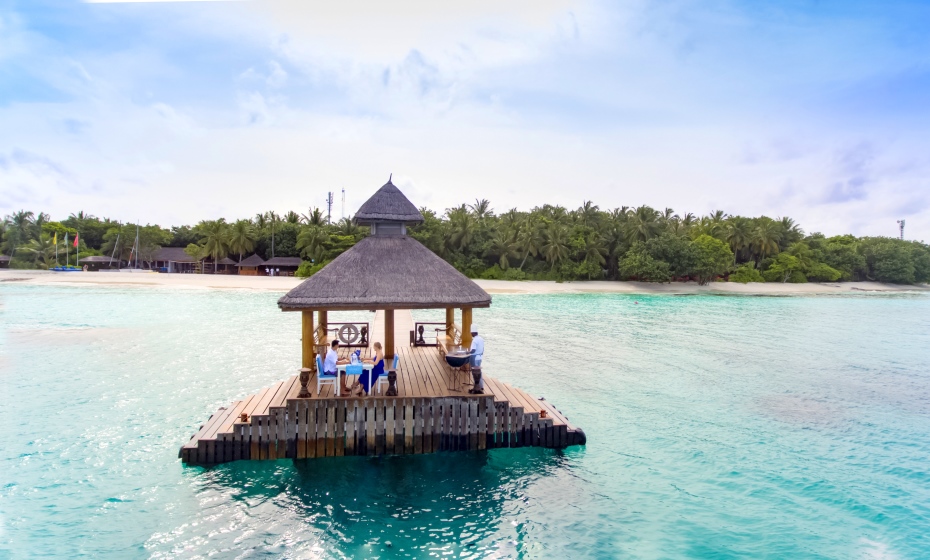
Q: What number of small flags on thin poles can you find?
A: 3